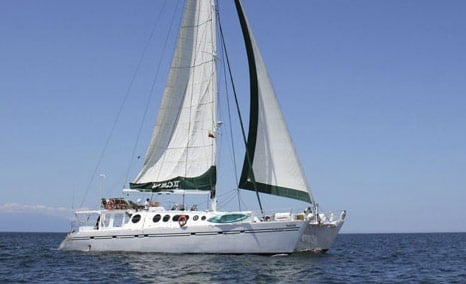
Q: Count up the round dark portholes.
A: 5